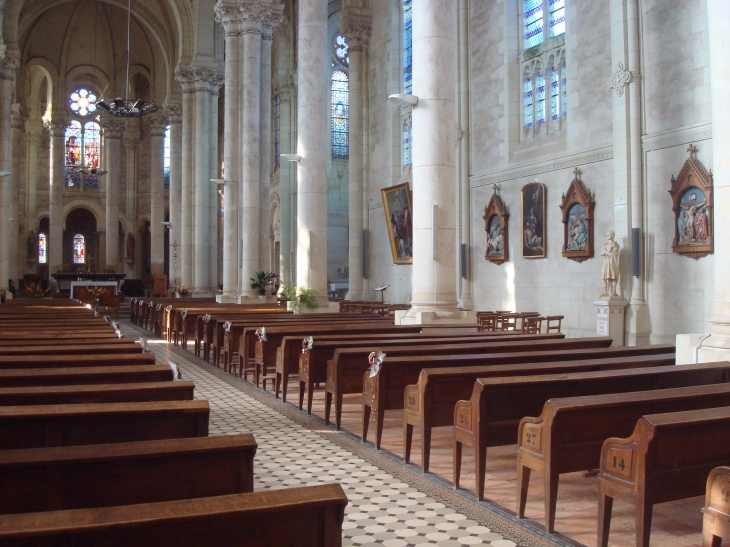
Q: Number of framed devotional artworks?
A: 5